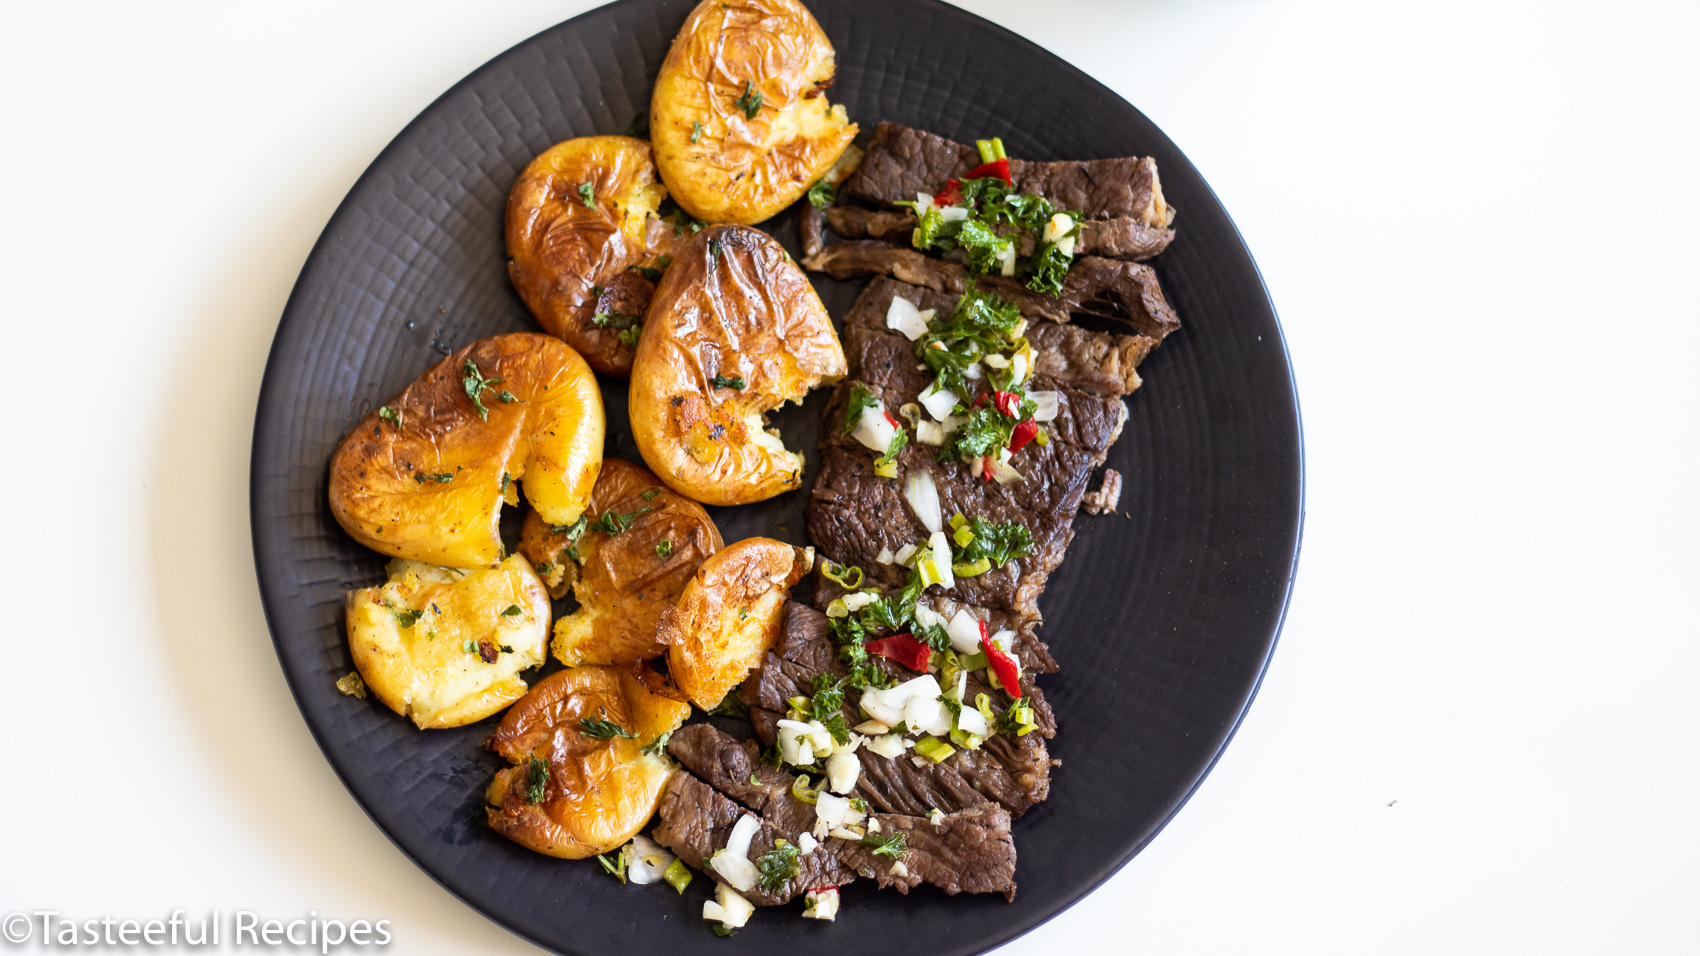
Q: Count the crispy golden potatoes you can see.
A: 8